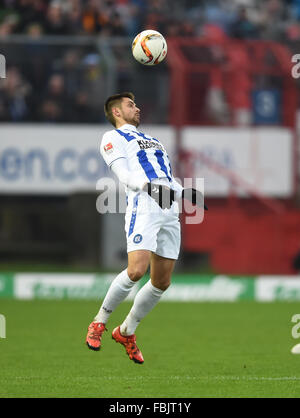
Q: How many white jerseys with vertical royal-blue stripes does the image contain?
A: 1